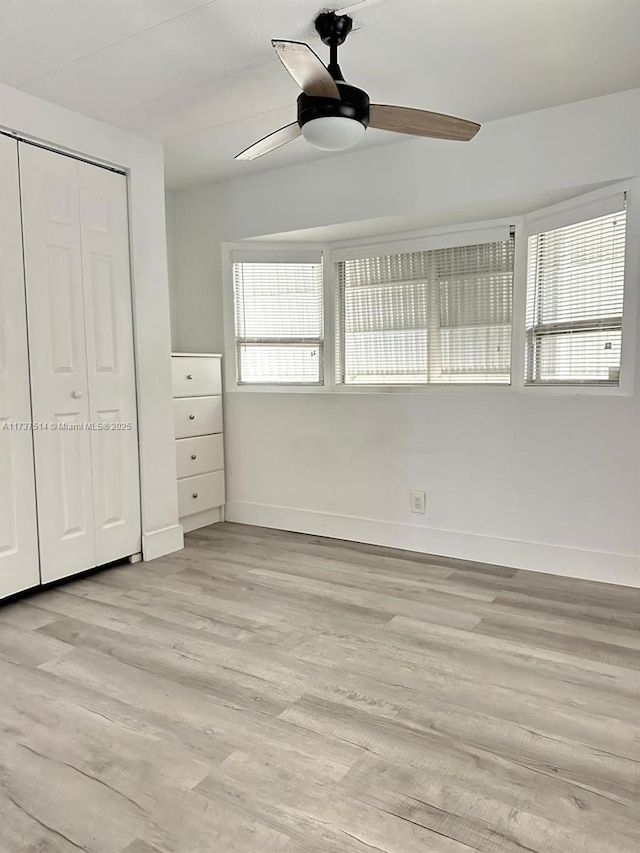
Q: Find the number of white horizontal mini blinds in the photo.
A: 3